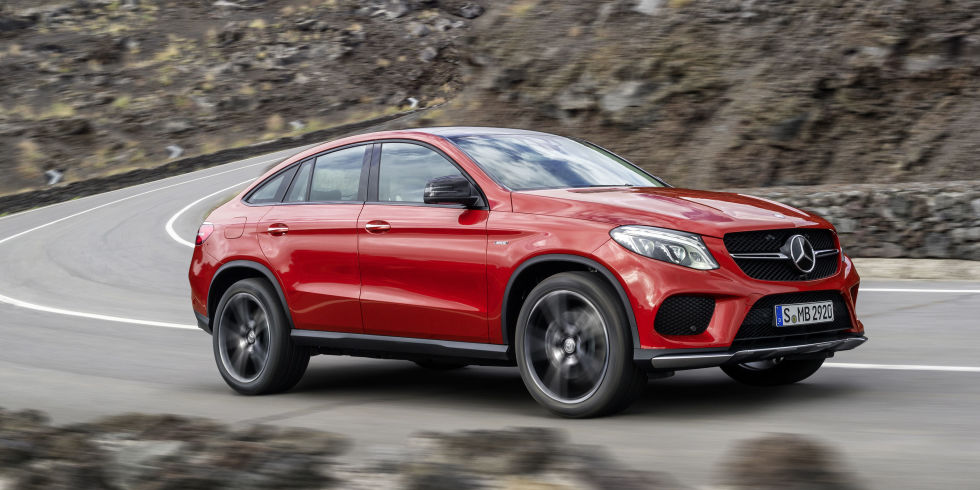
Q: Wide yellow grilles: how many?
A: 0